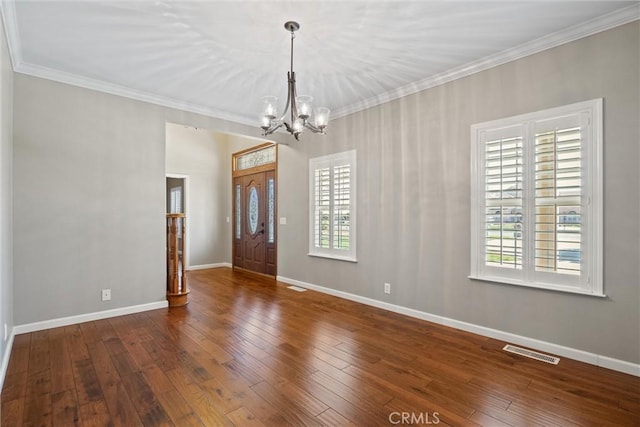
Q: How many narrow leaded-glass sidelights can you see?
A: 2